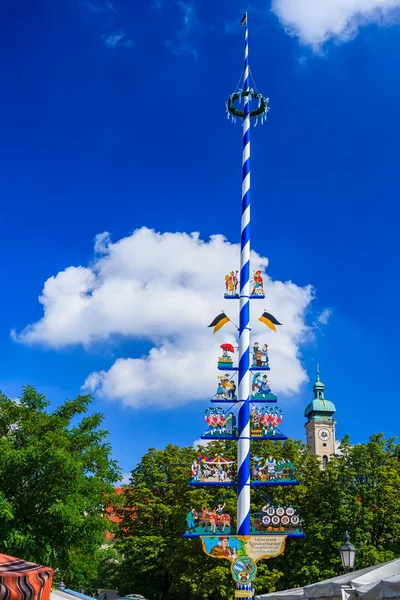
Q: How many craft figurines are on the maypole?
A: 12